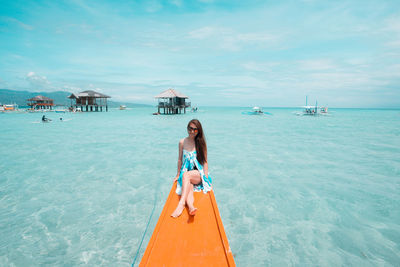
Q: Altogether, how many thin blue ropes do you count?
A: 1